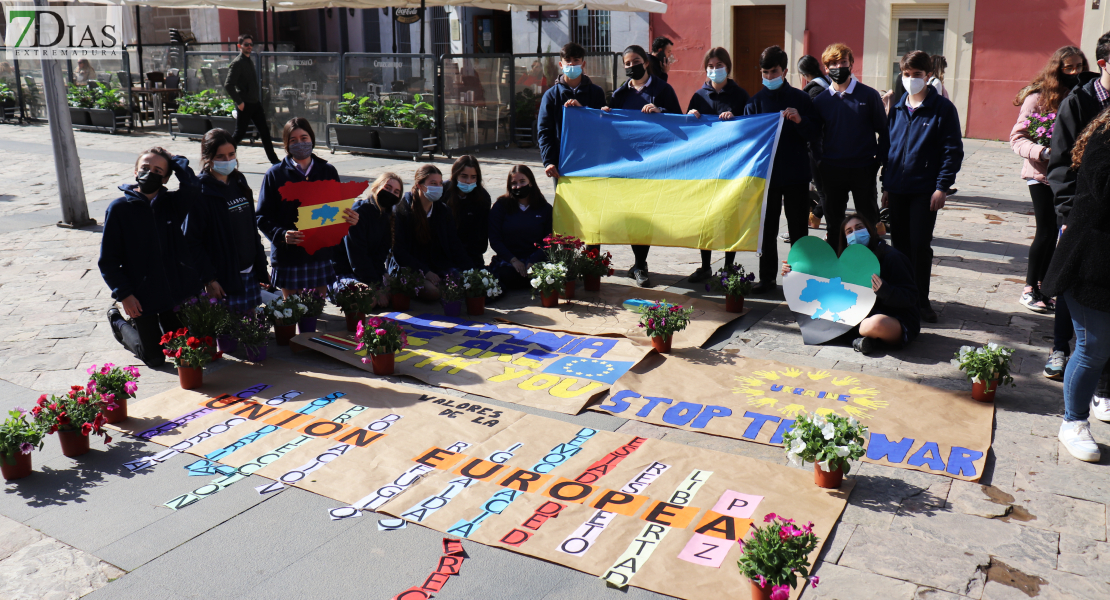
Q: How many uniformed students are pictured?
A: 14